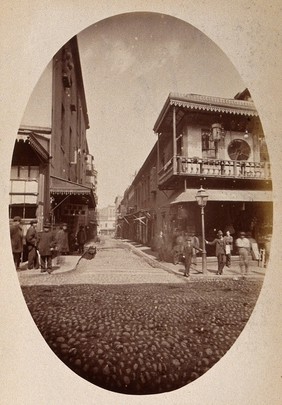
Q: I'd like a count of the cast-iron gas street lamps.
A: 1